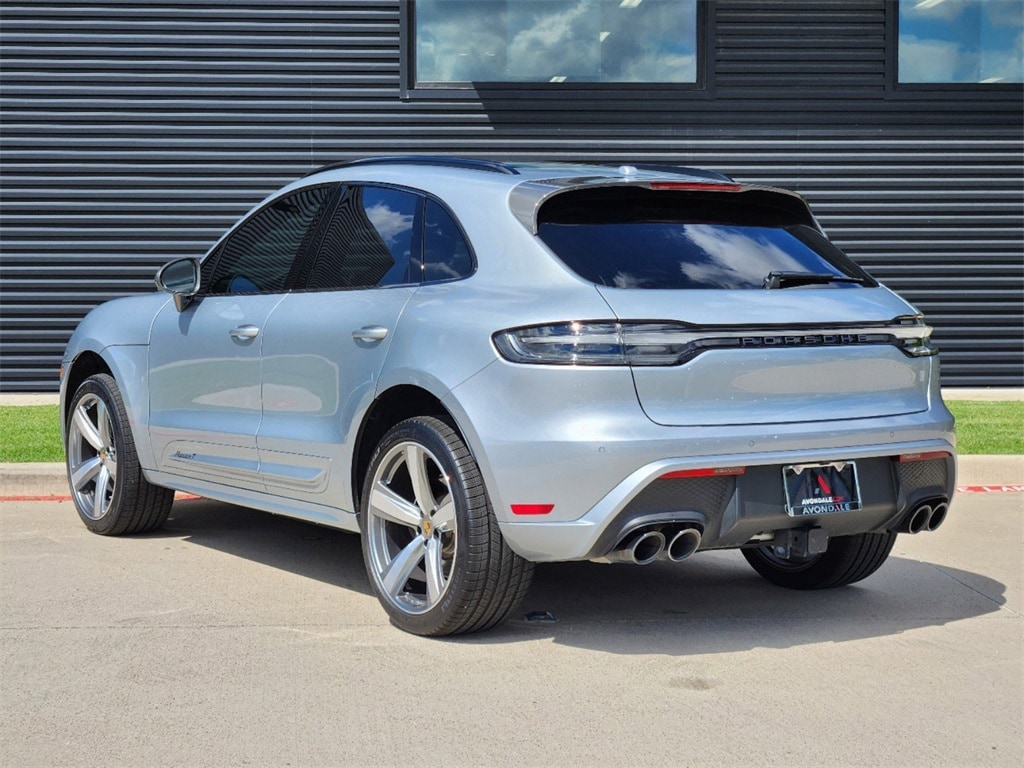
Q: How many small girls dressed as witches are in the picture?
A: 0